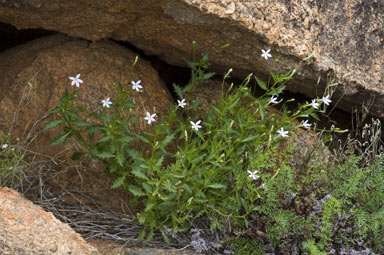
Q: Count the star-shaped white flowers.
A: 13